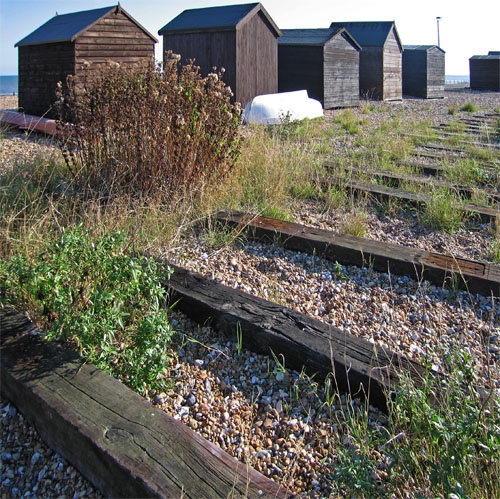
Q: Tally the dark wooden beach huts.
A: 6